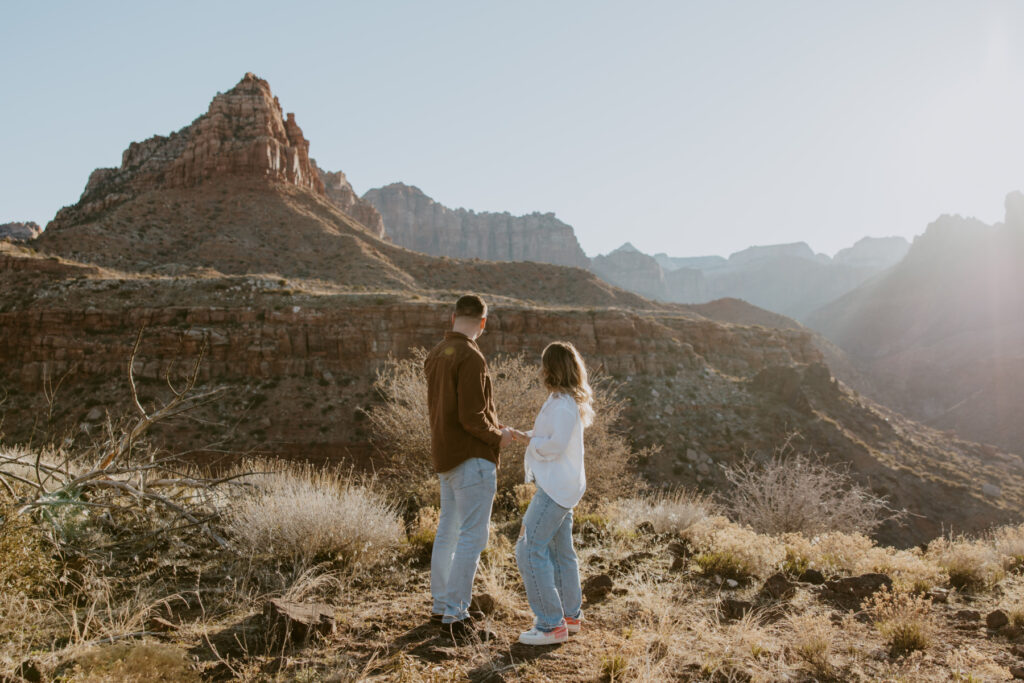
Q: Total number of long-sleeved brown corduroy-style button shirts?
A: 1